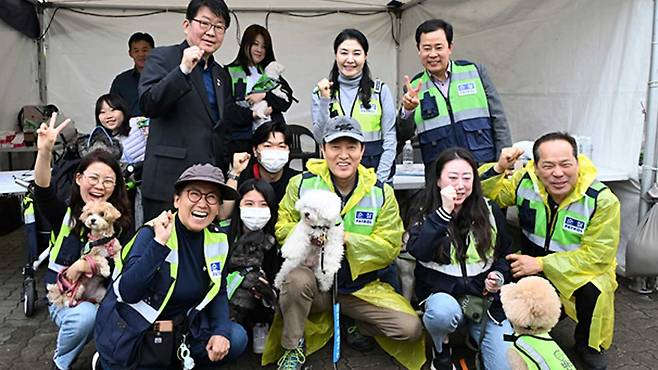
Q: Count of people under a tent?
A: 13